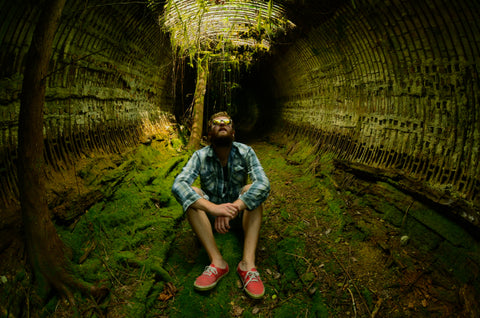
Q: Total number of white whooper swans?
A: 0